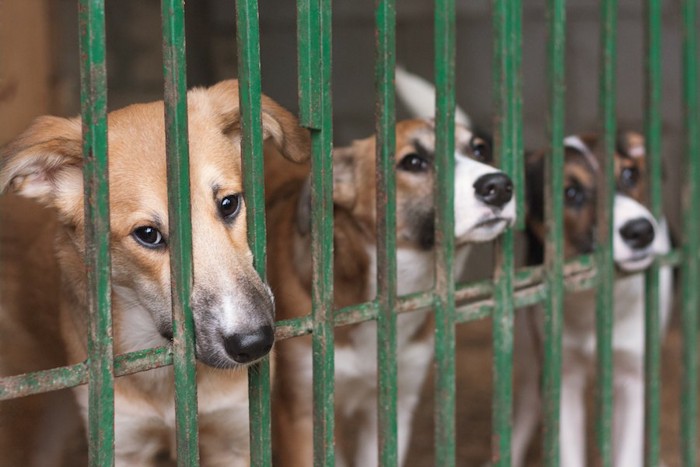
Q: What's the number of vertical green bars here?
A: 11